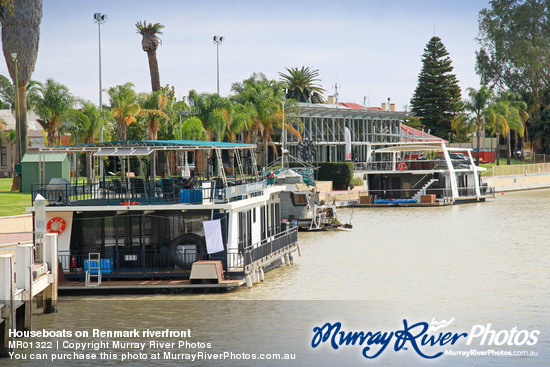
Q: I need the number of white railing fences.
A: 1